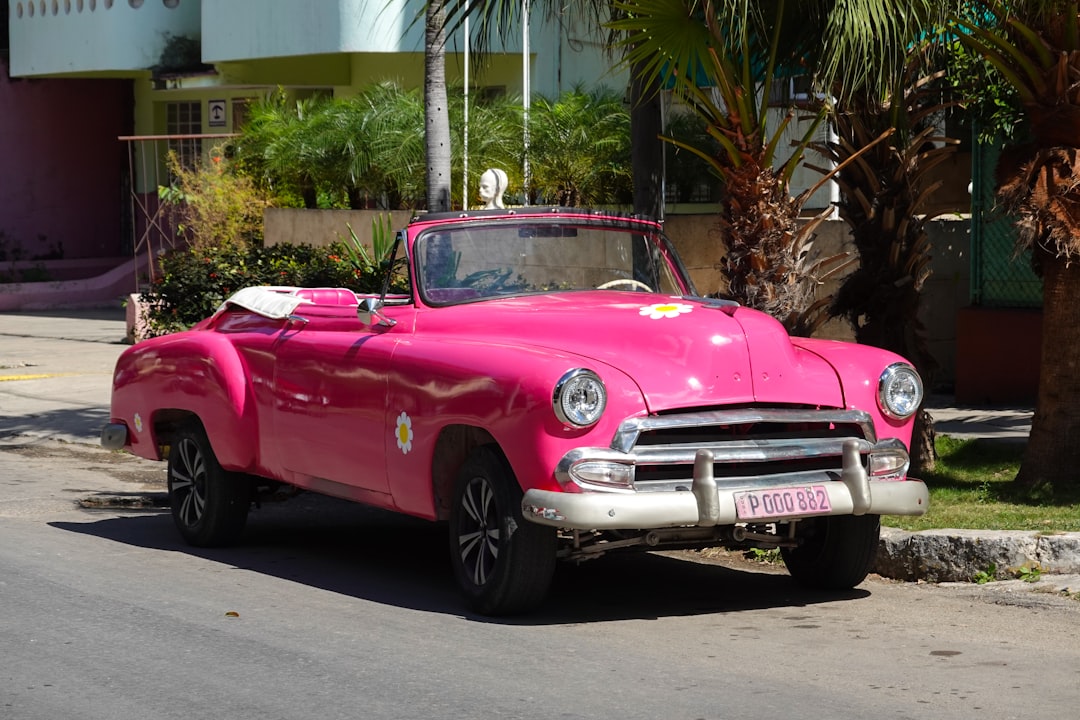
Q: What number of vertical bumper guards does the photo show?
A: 2